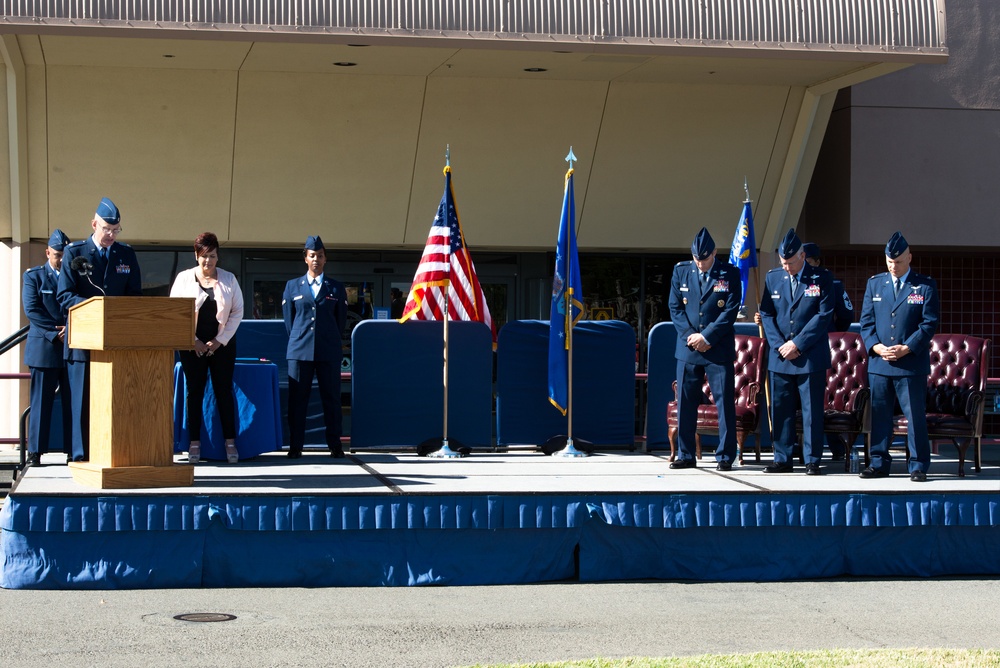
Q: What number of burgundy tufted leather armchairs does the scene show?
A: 3